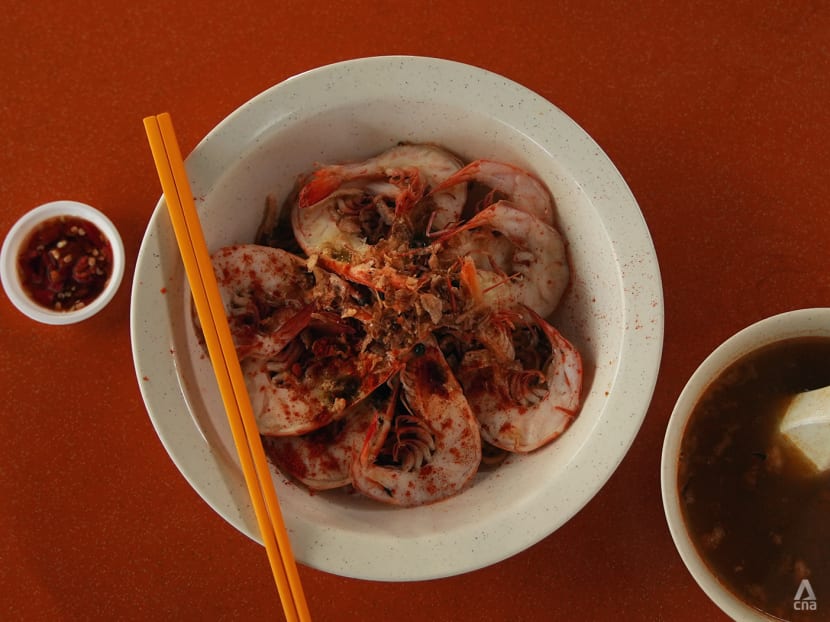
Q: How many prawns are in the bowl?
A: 8